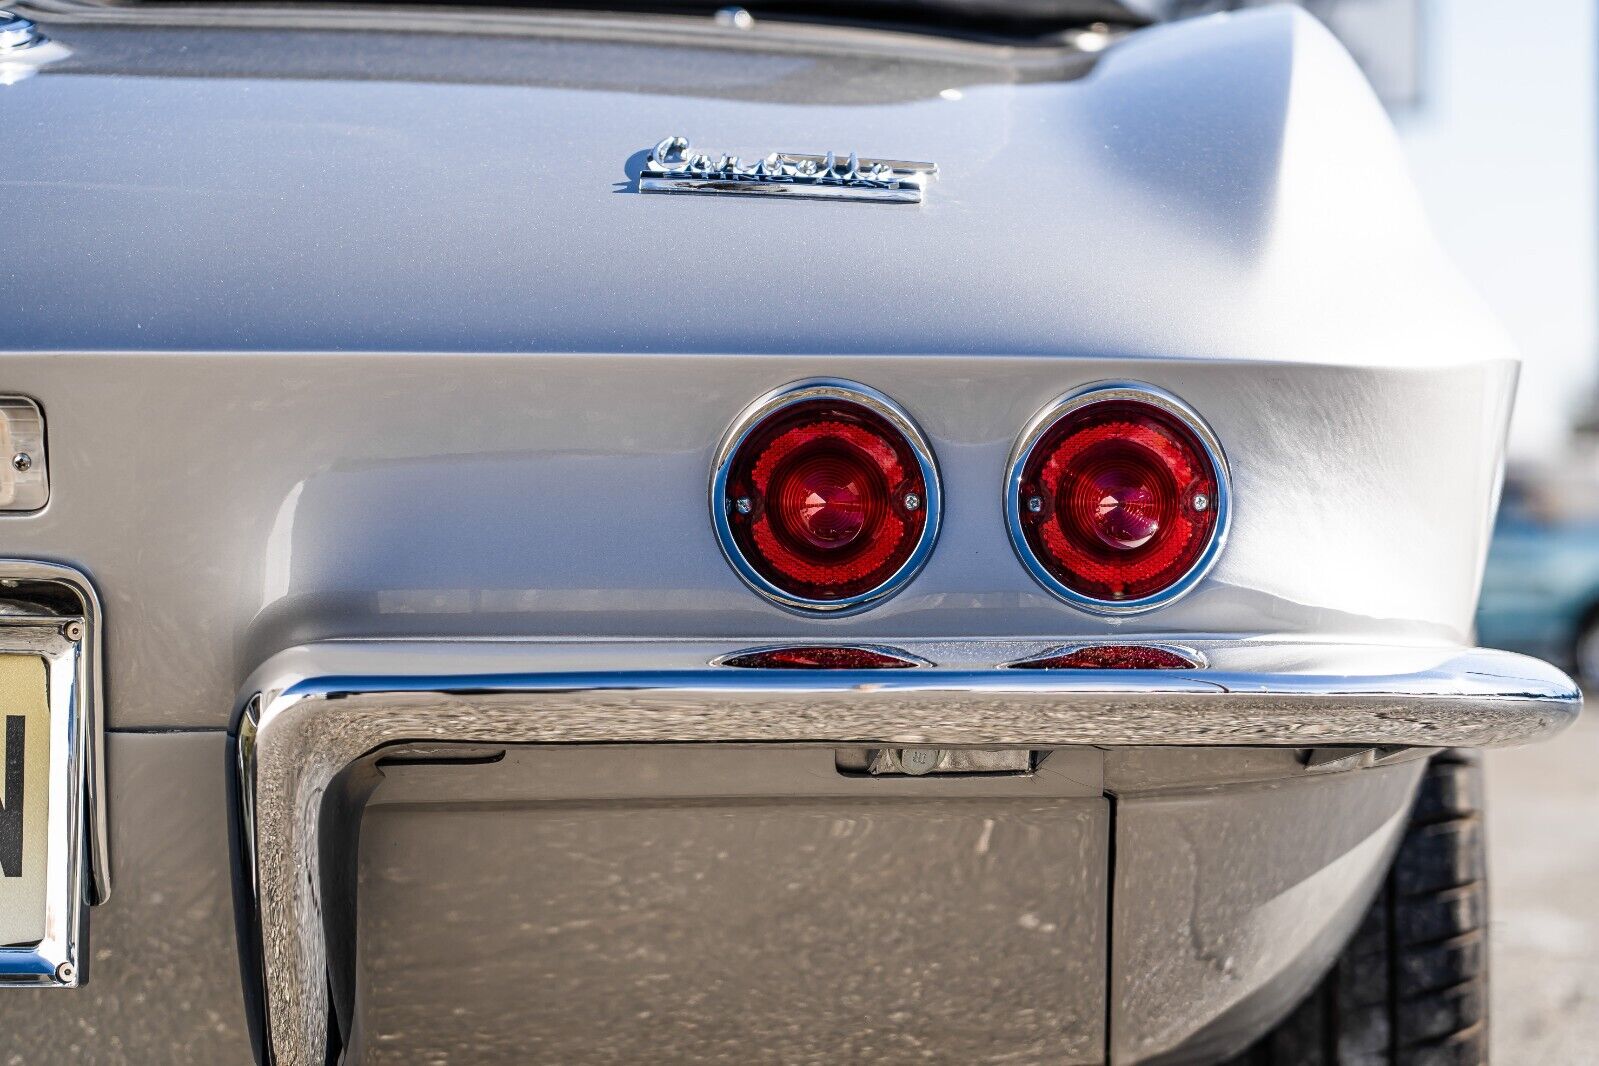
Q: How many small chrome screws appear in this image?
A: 7